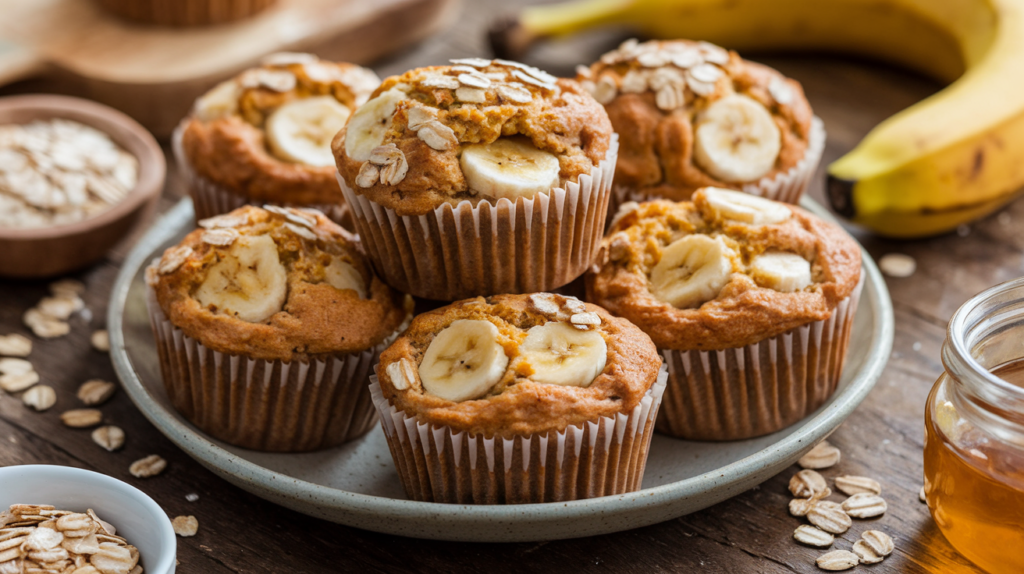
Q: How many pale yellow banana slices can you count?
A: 12